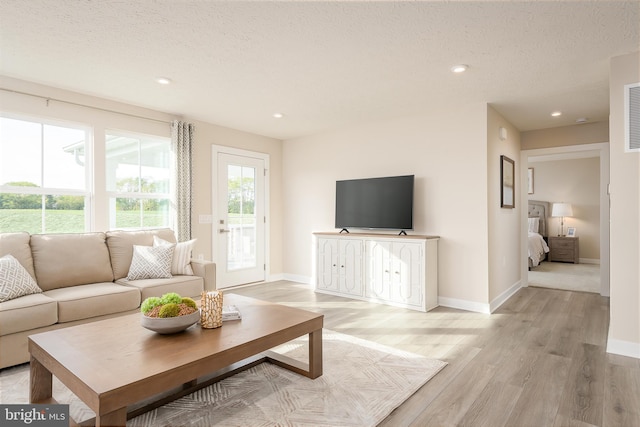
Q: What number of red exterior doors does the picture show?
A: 0